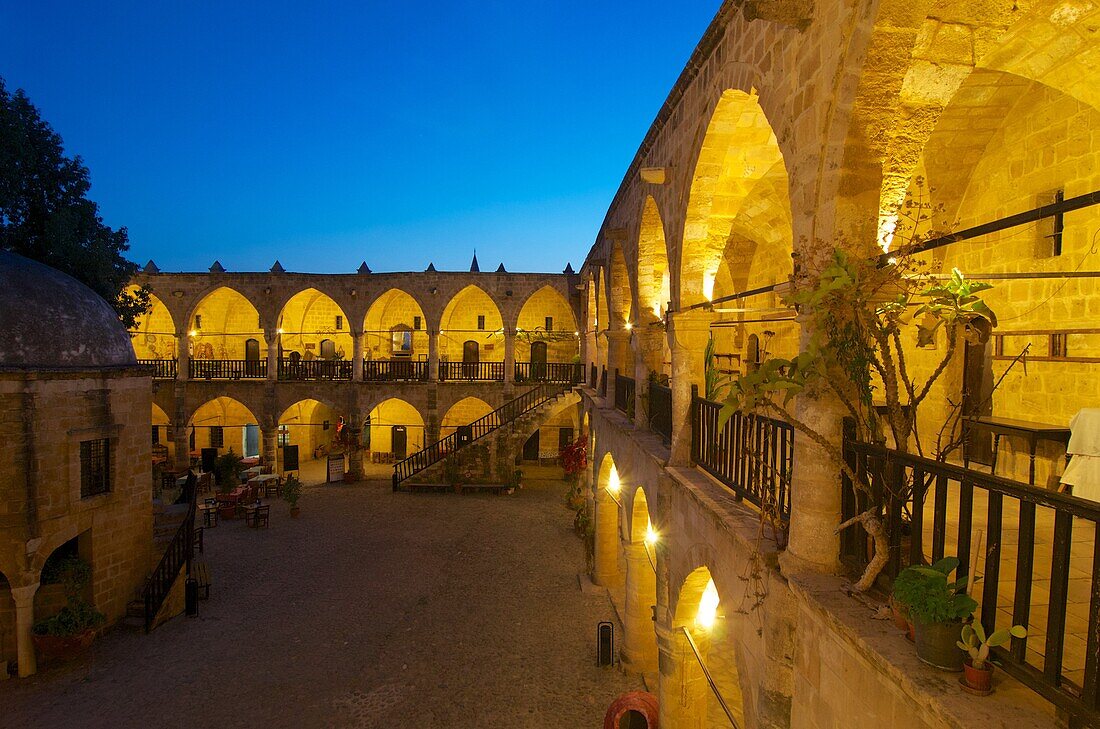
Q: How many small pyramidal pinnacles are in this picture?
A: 7